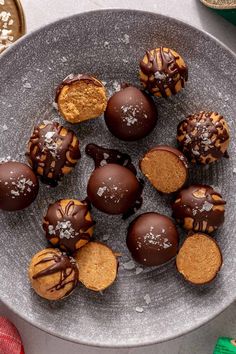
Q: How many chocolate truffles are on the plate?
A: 14